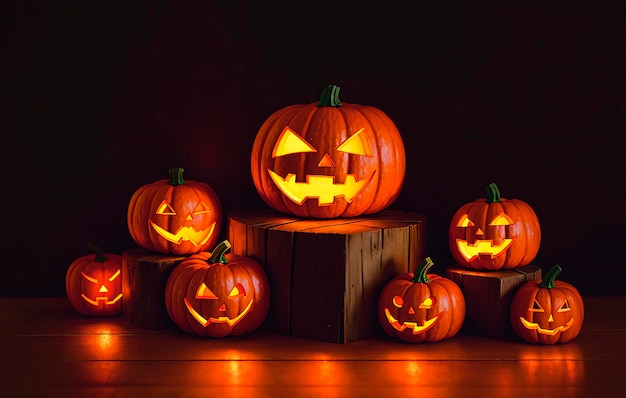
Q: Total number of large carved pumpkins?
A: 1